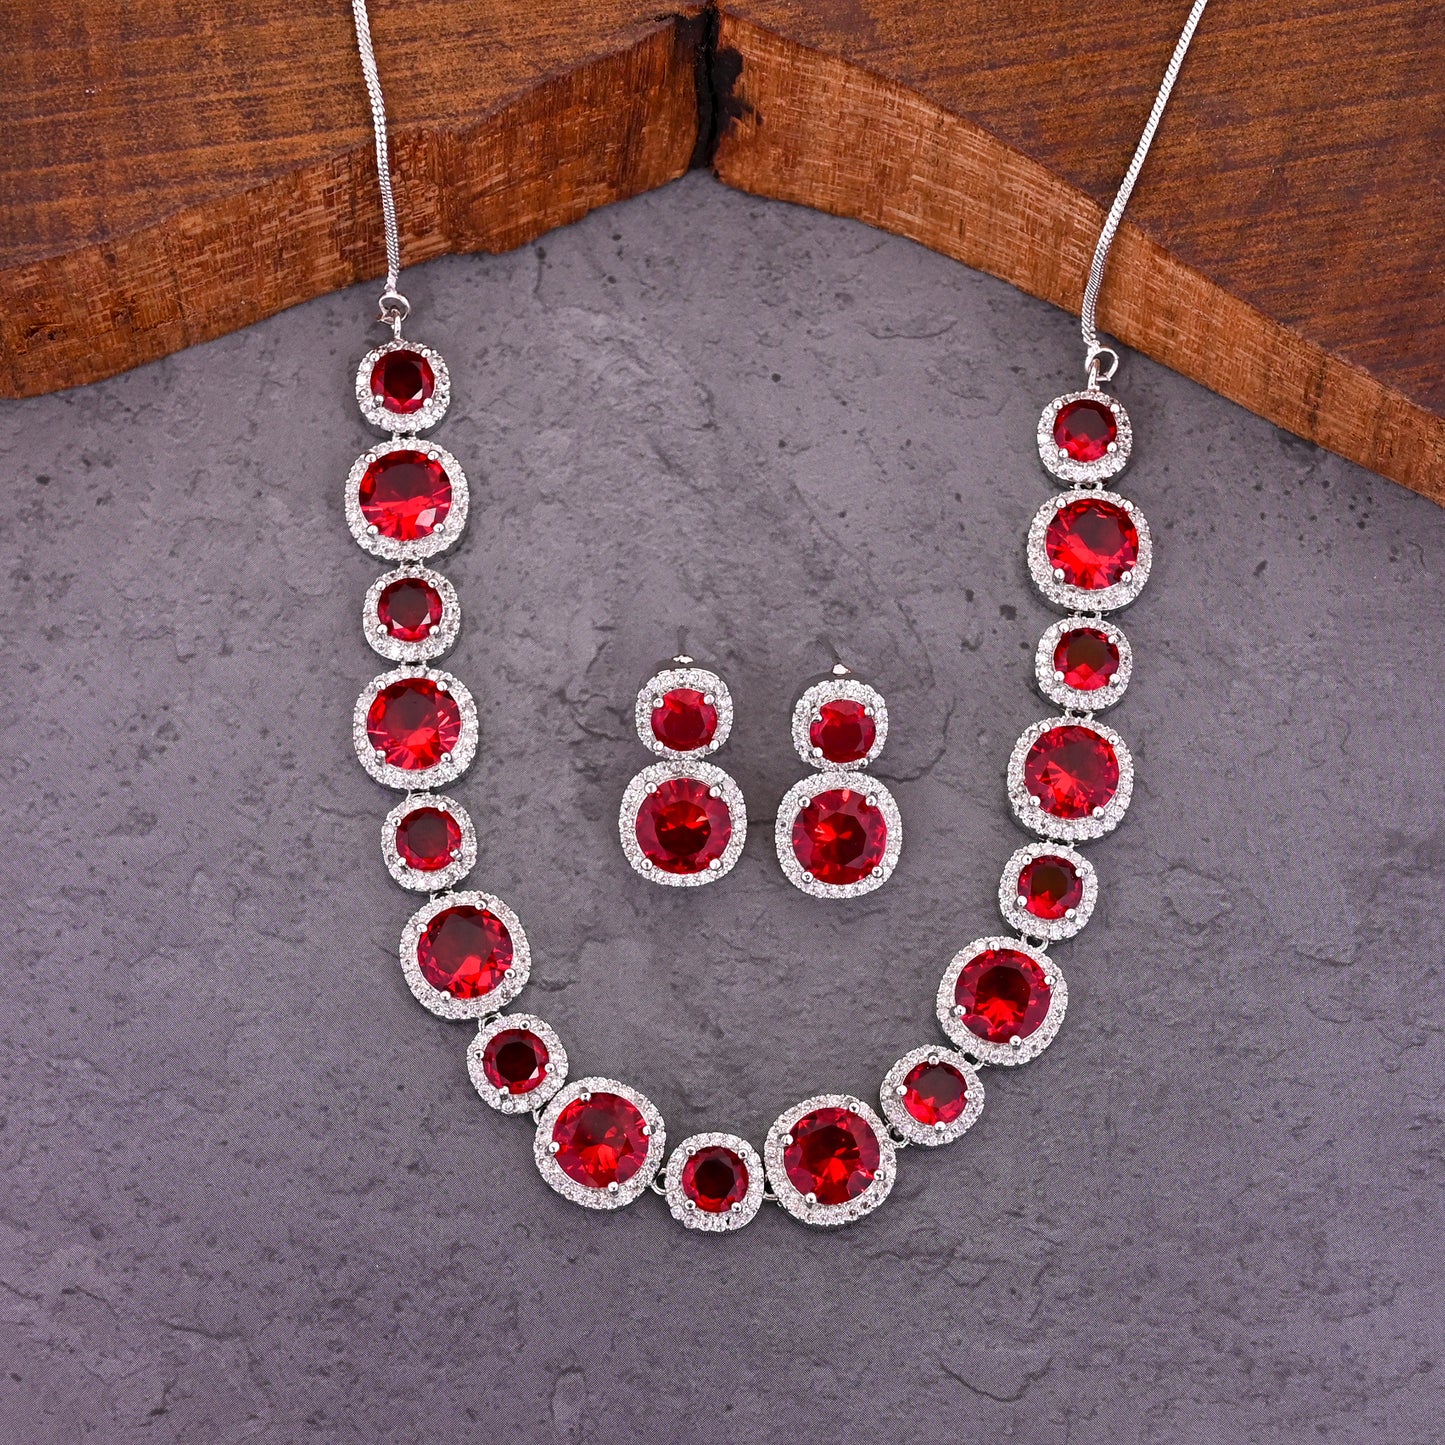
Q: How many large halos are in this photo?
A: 10